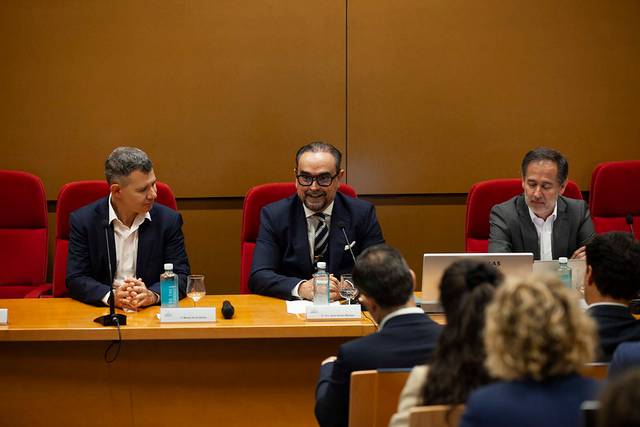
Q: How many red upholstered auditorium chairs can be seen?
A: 5